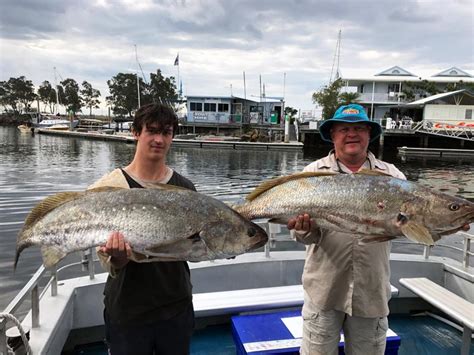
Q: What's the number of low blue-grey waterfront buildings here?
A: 1